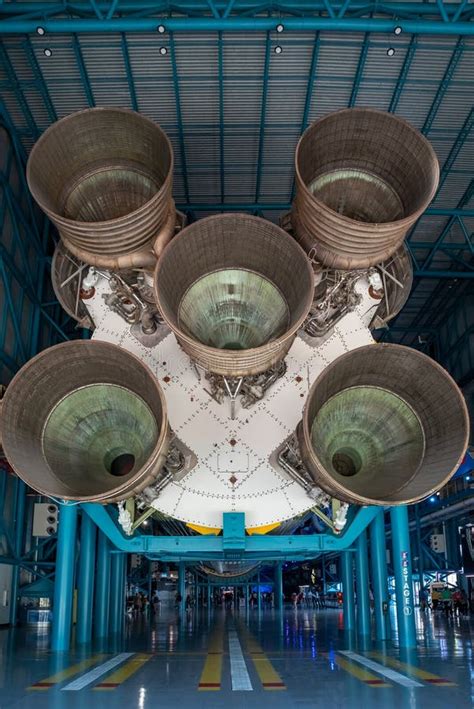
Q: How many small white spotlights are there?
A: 8